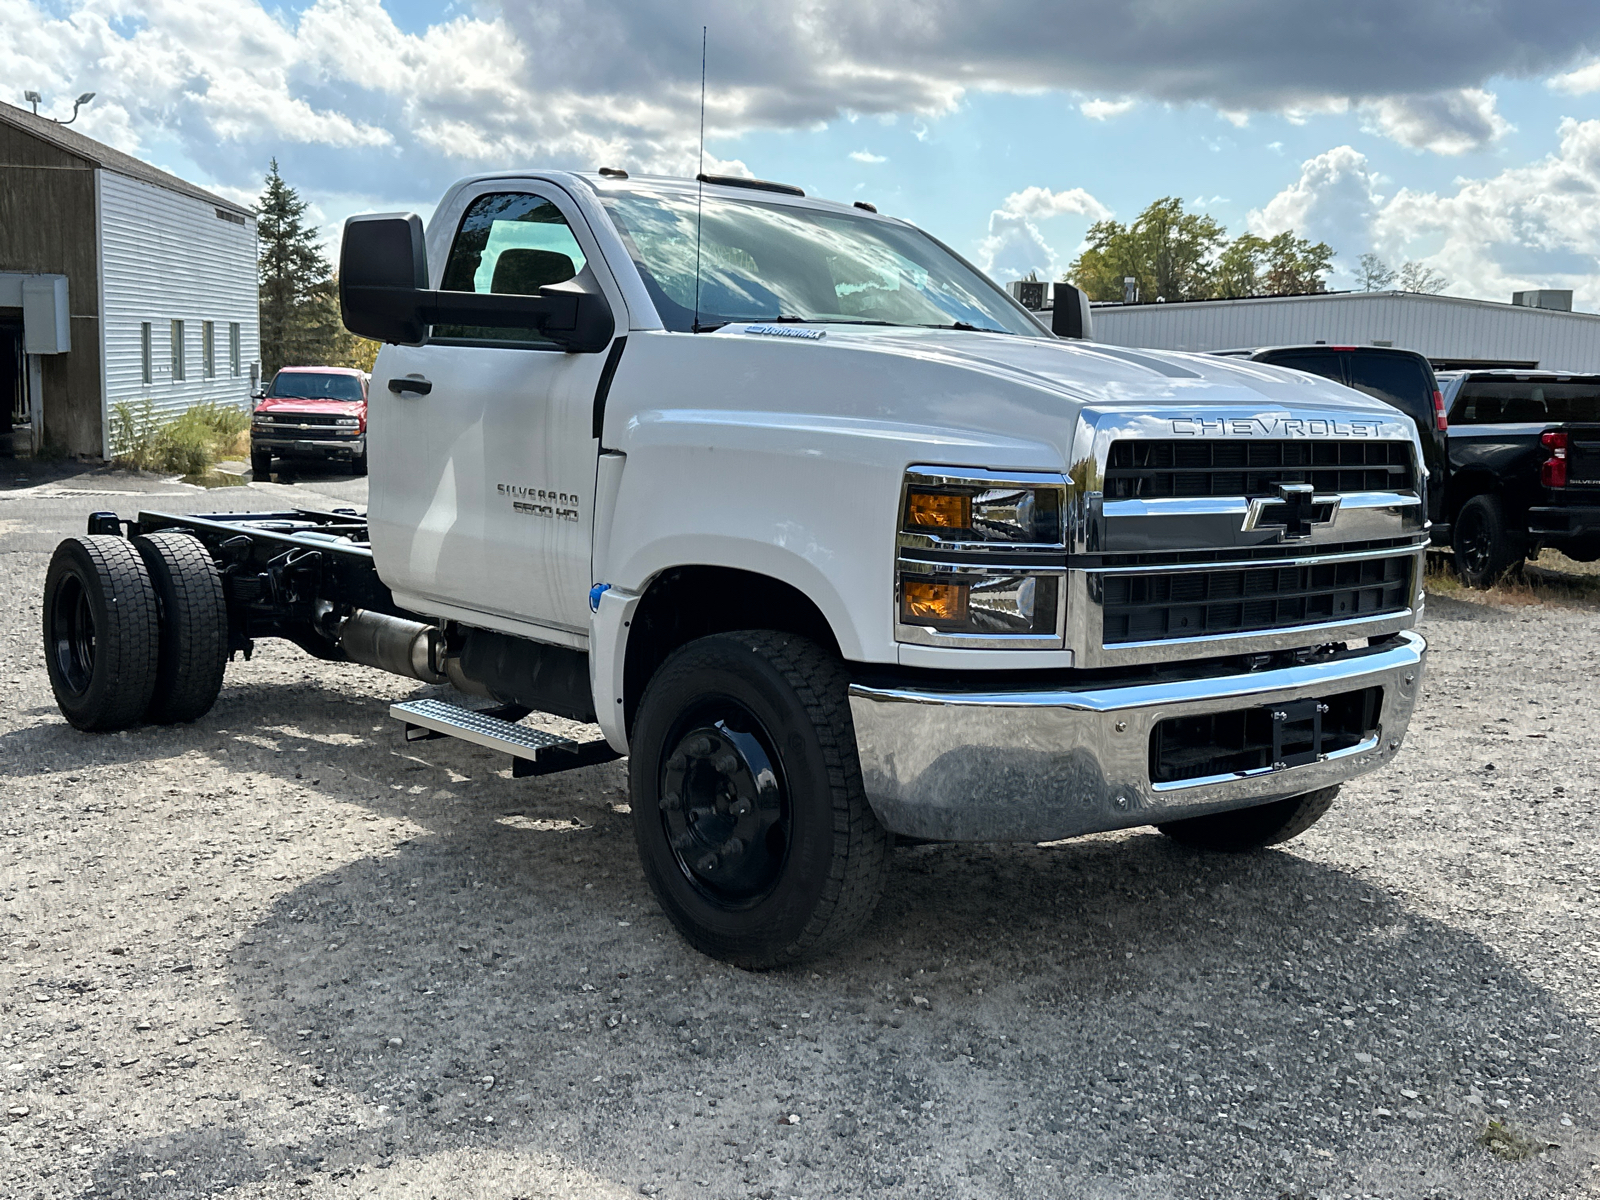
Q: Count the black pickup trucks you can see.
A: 1